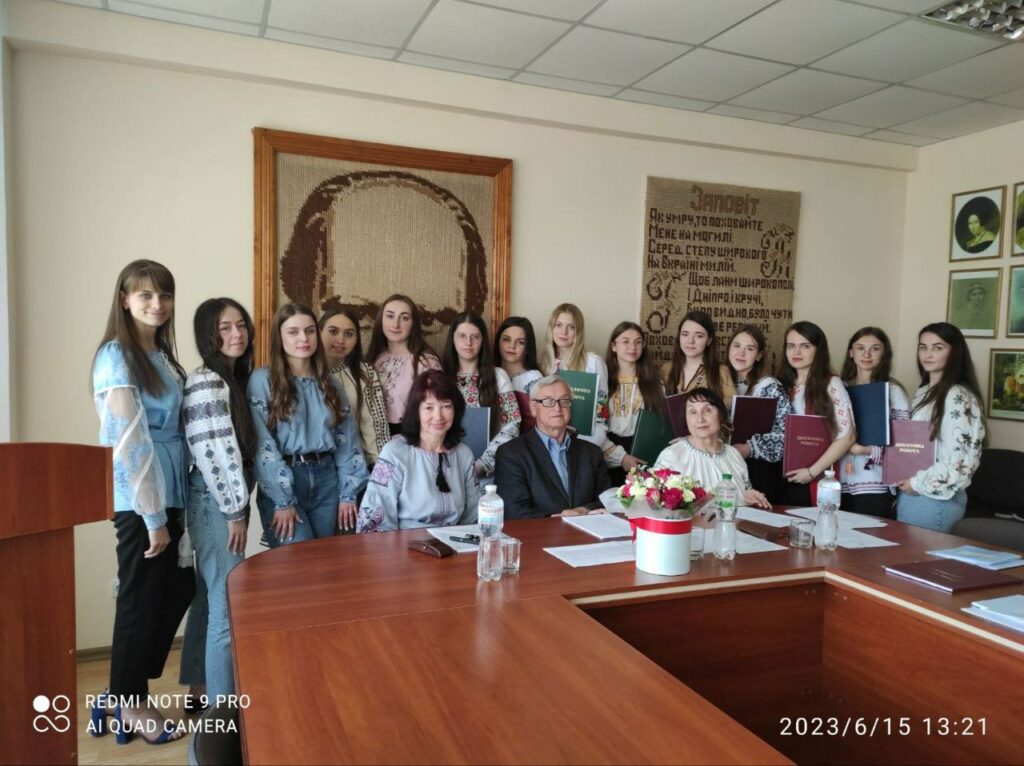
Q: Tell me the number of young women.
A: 14